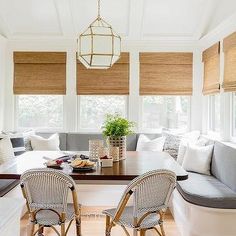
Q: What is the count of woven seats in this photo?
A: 2